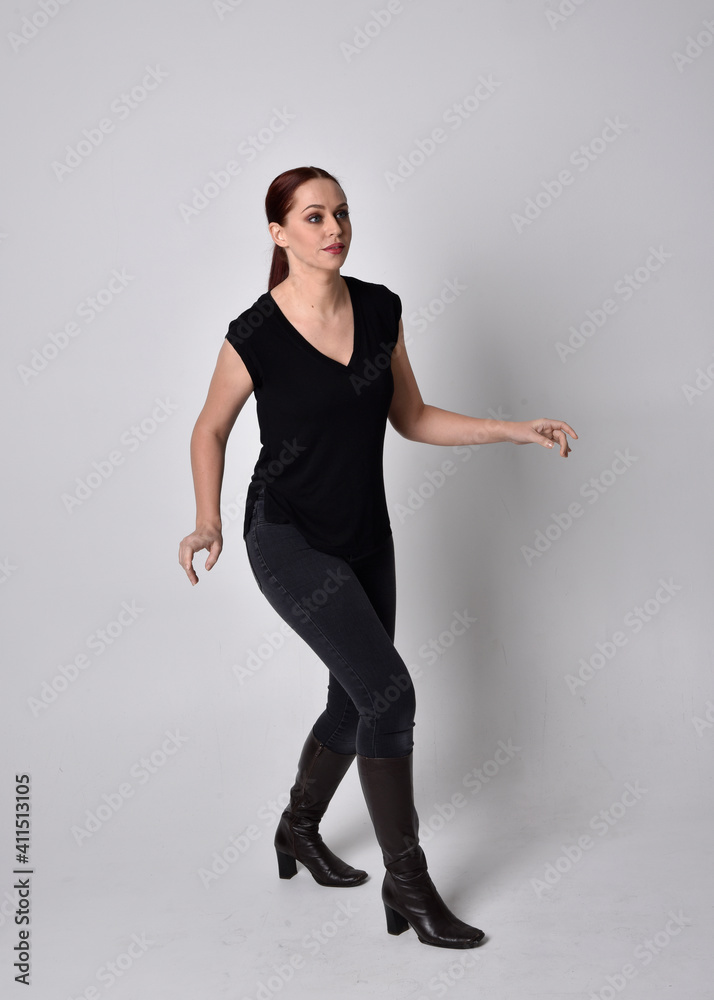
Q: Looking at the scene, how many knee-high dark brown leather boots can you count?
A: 2